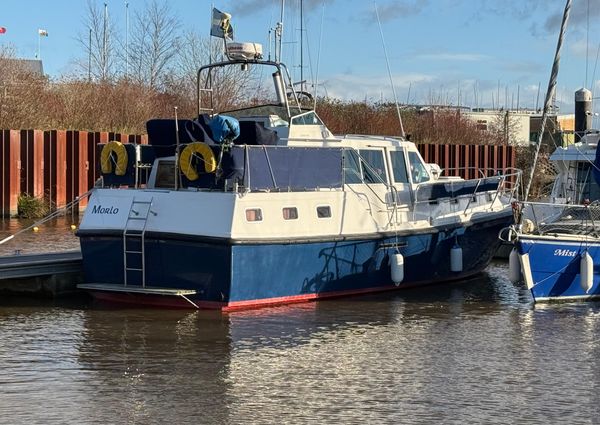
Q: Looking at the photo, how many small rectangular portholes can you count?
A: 3